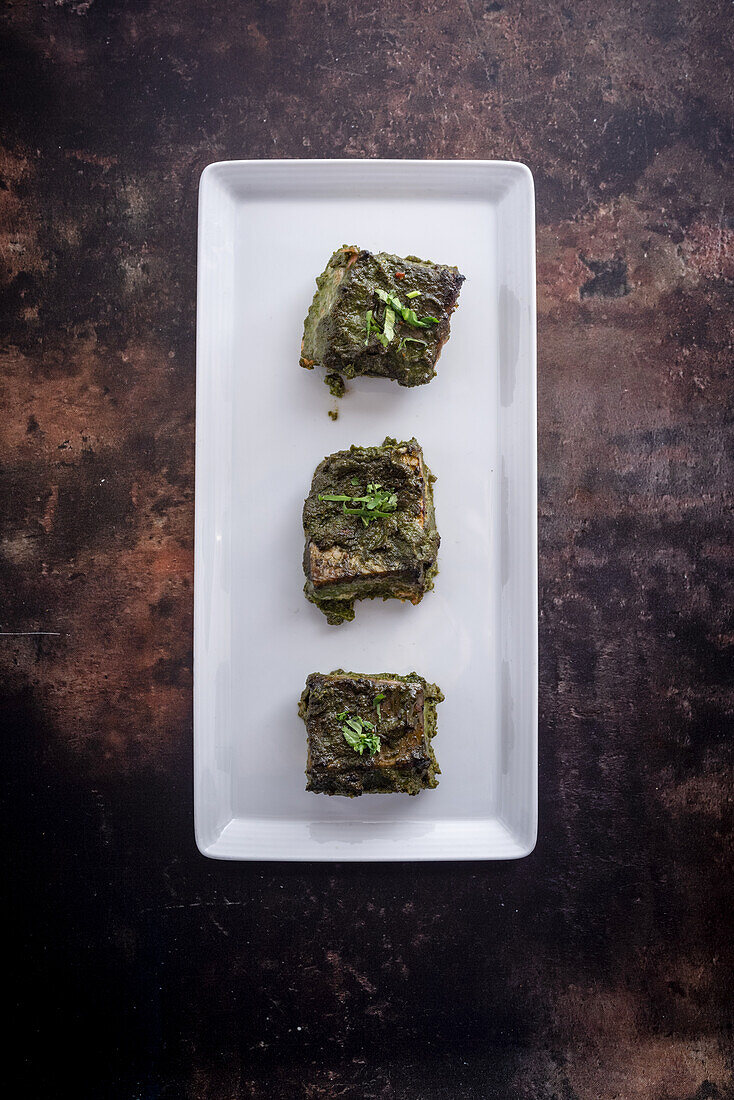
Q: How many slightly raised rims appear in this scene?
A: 1